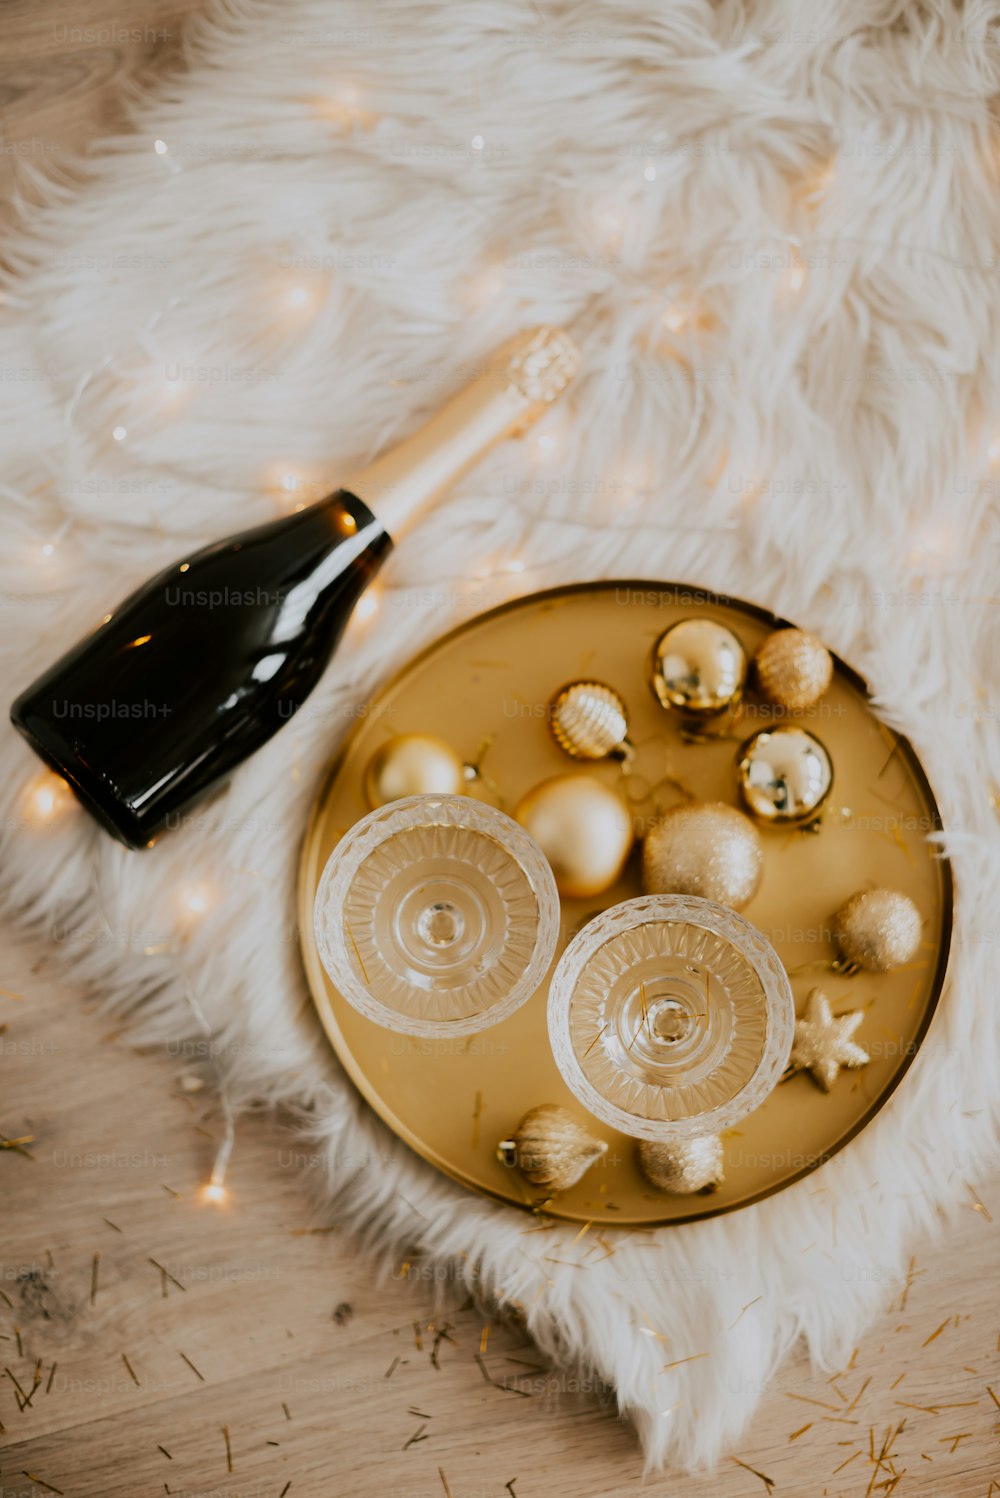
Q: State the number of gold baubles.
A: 10